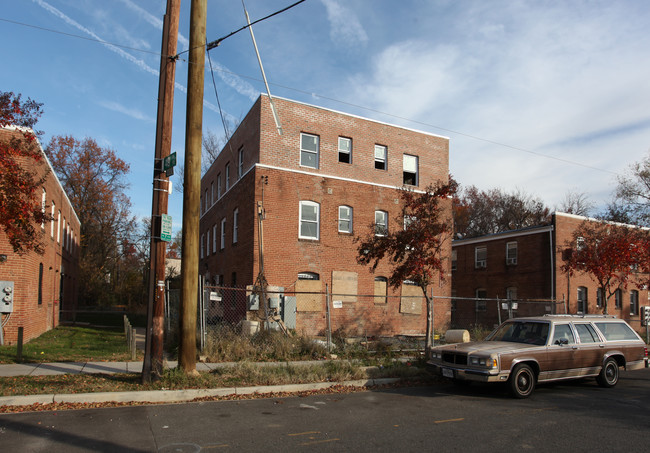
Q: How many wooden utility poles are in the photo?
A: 2